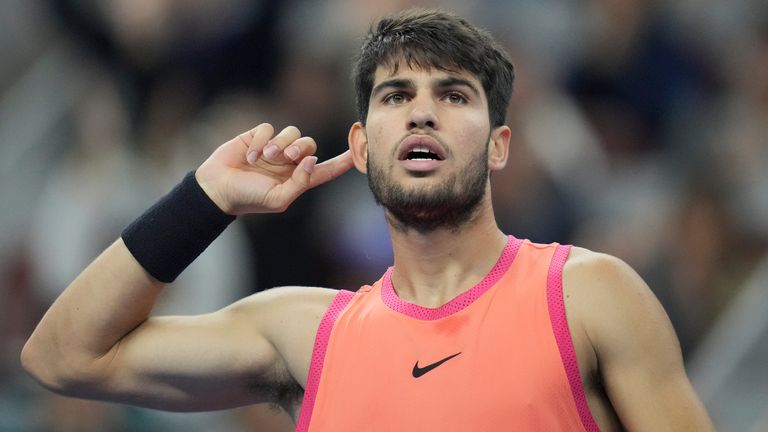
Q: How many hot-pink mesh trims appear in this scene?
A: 3